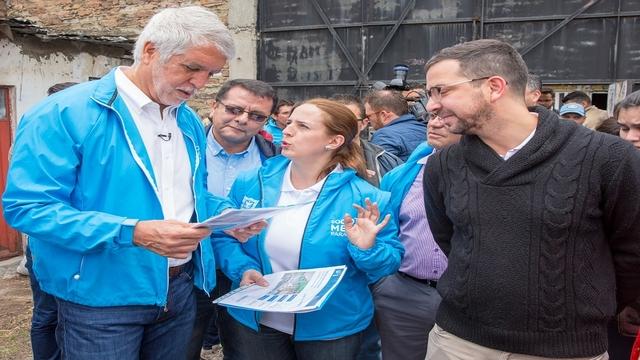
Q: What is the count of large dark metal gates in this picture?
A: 1